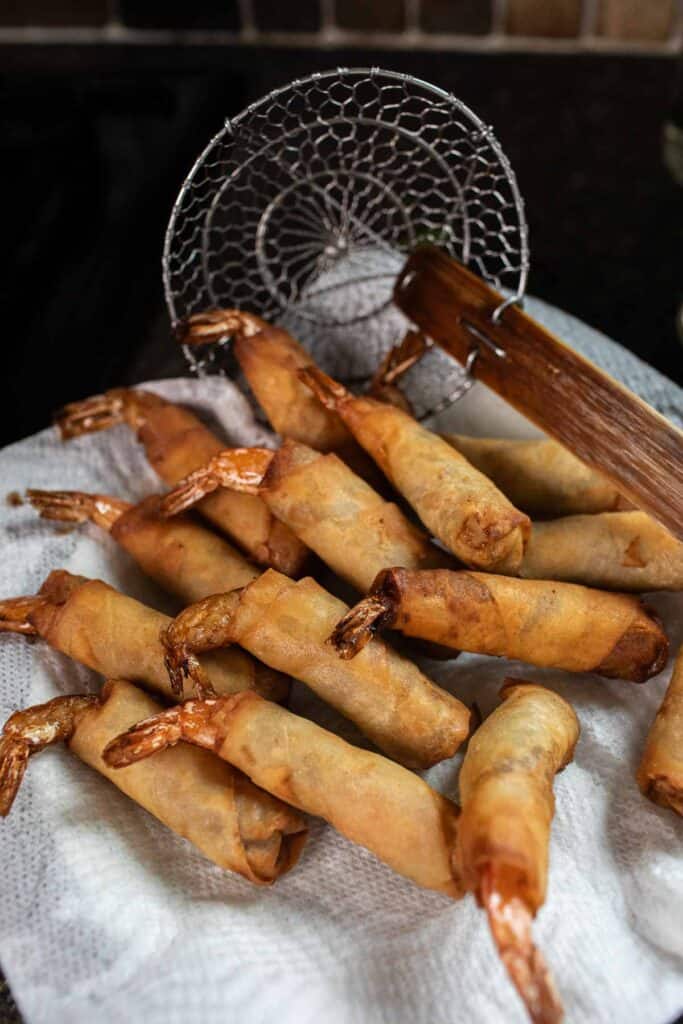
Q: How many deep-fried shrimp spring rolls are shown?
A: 15